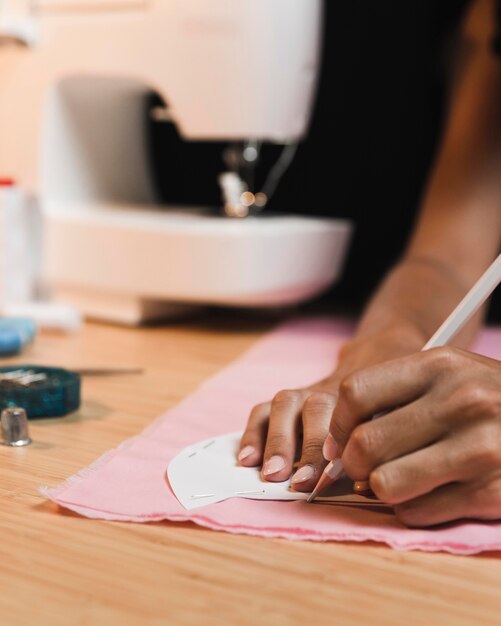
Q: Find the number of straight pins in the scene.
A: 2